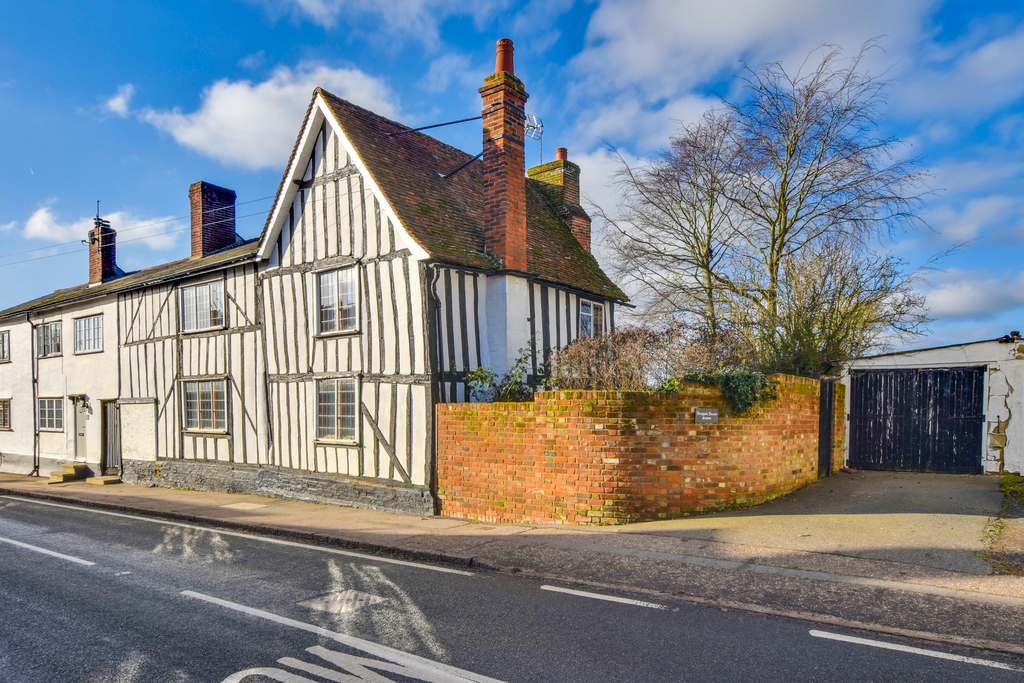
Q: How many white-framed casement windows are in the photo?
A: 8